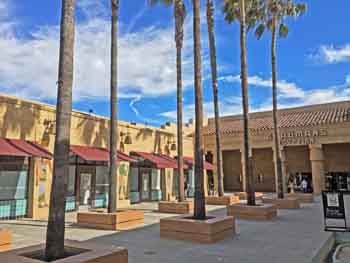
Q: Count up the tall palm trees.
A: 7